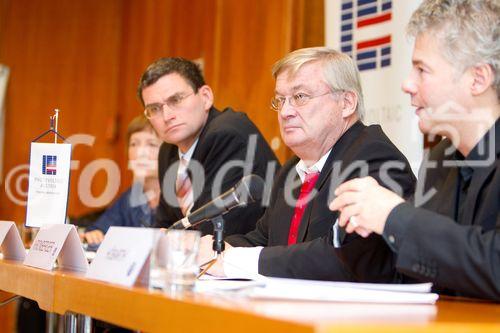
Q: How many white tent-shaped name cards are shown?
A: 3